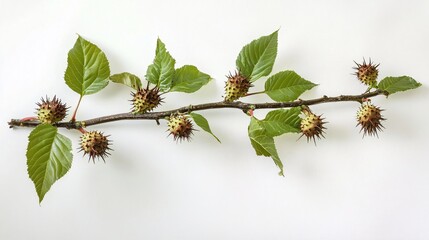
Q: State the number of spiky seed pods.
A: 8